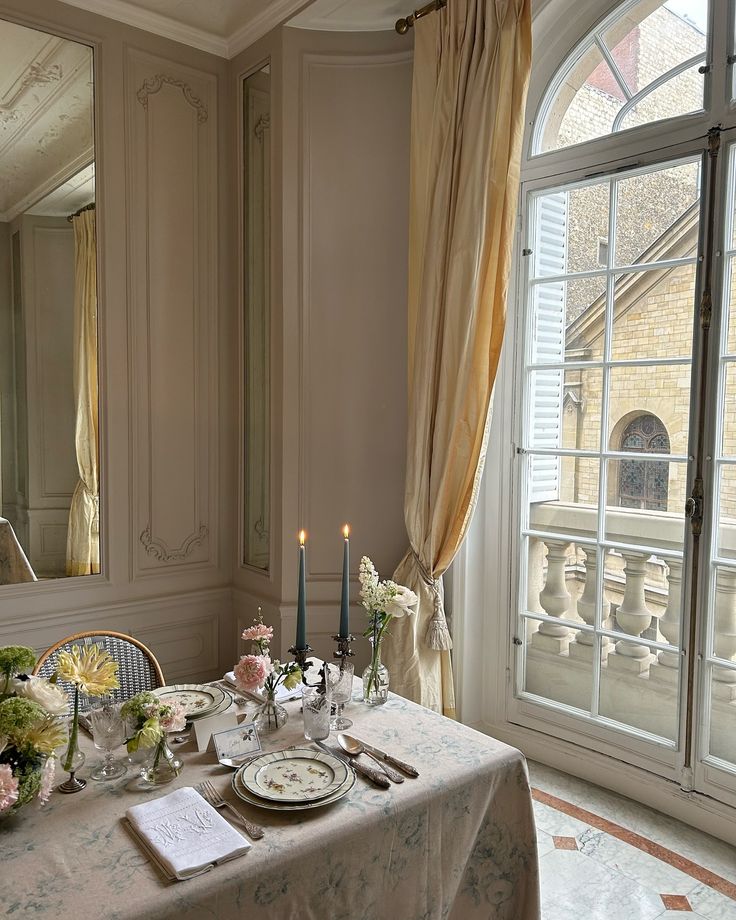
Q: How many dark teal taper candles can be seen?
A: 2